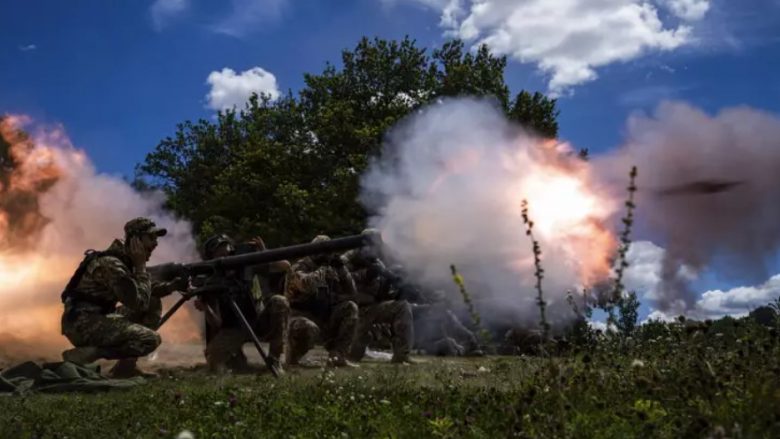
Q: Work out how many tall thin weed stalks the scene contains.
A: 3